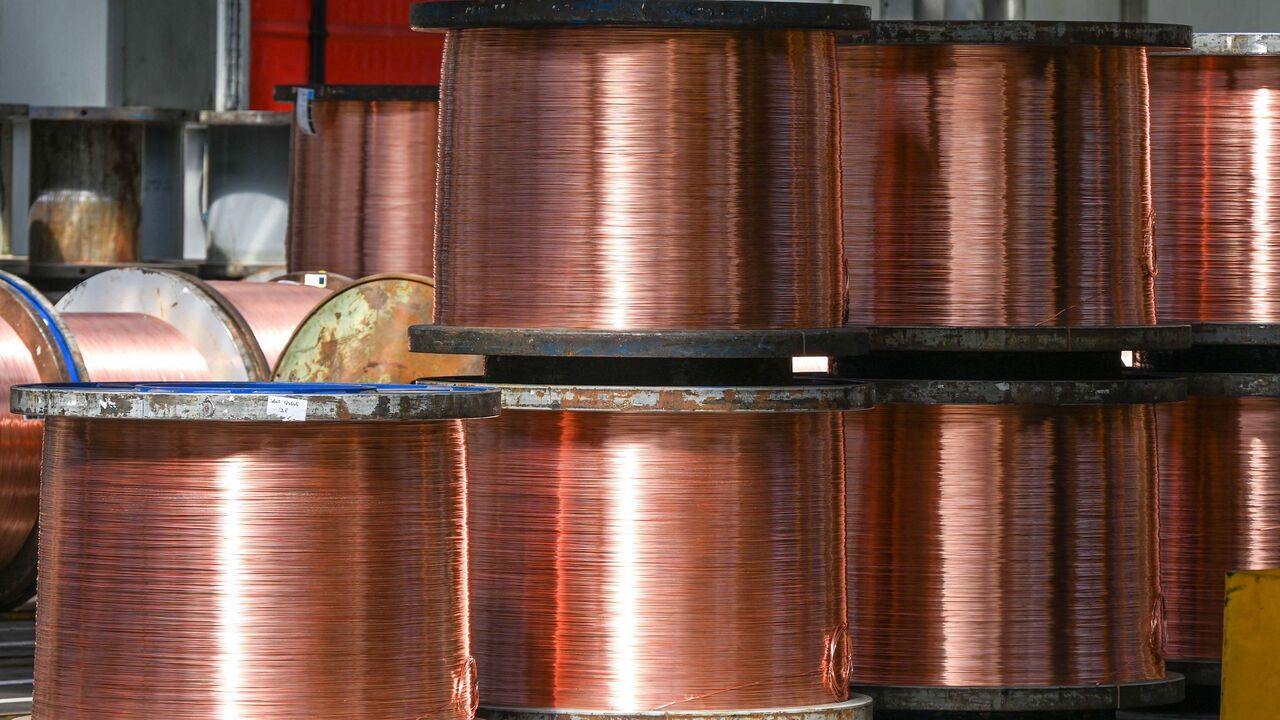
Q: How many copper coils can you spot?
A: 11